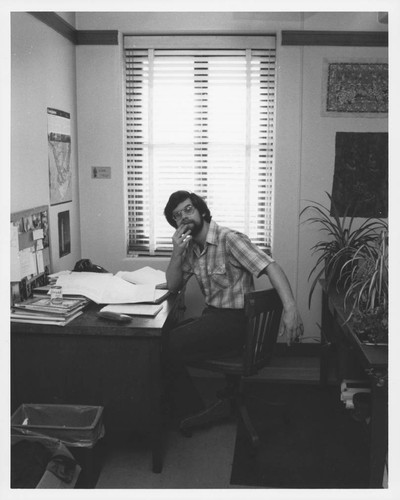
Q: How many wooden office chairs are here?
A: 1